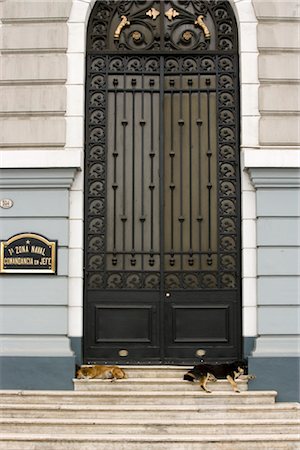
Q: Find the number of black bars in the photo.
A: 10